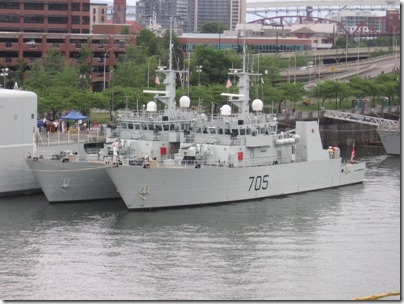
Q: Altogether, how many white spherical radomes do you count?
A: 4